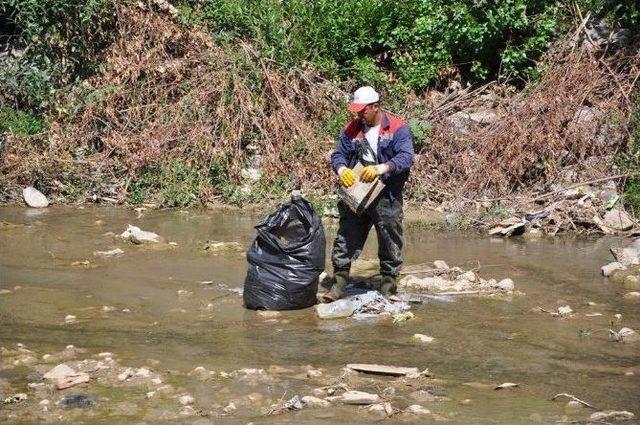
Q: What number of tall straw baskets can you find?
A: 0